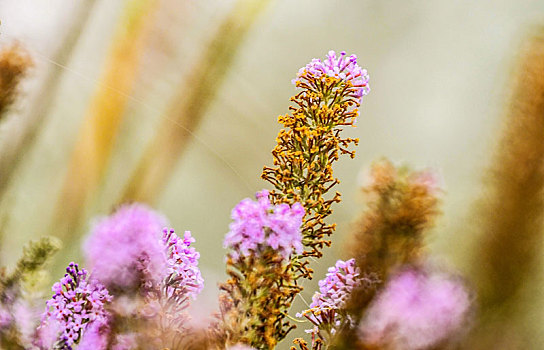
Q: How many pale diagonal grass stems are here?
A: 3